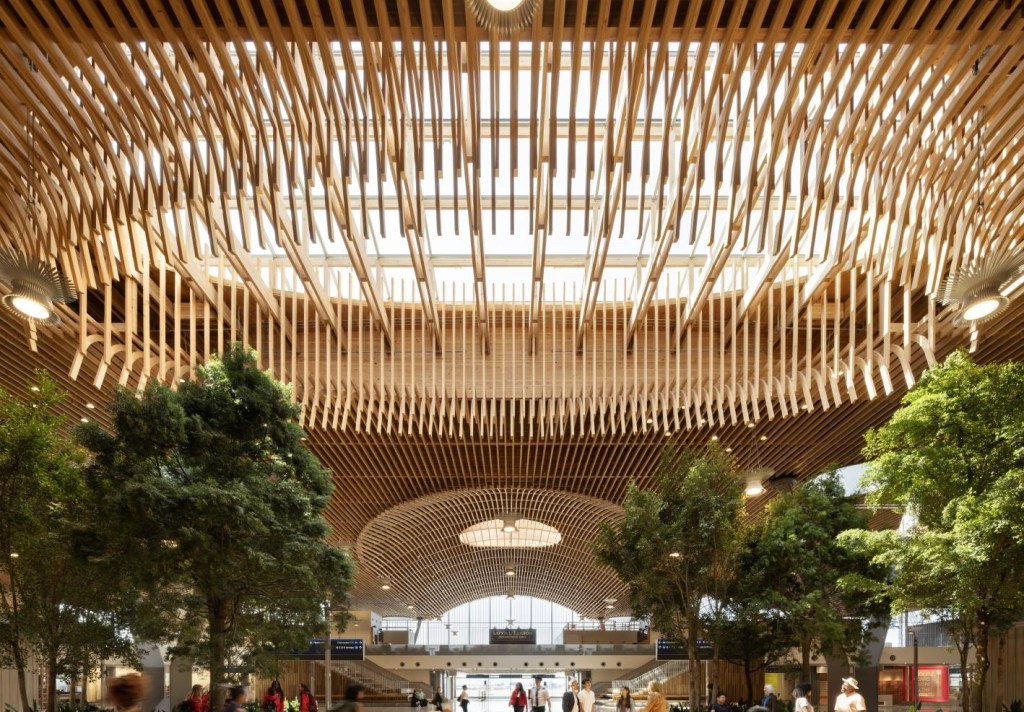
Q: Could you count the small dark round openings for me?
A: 12